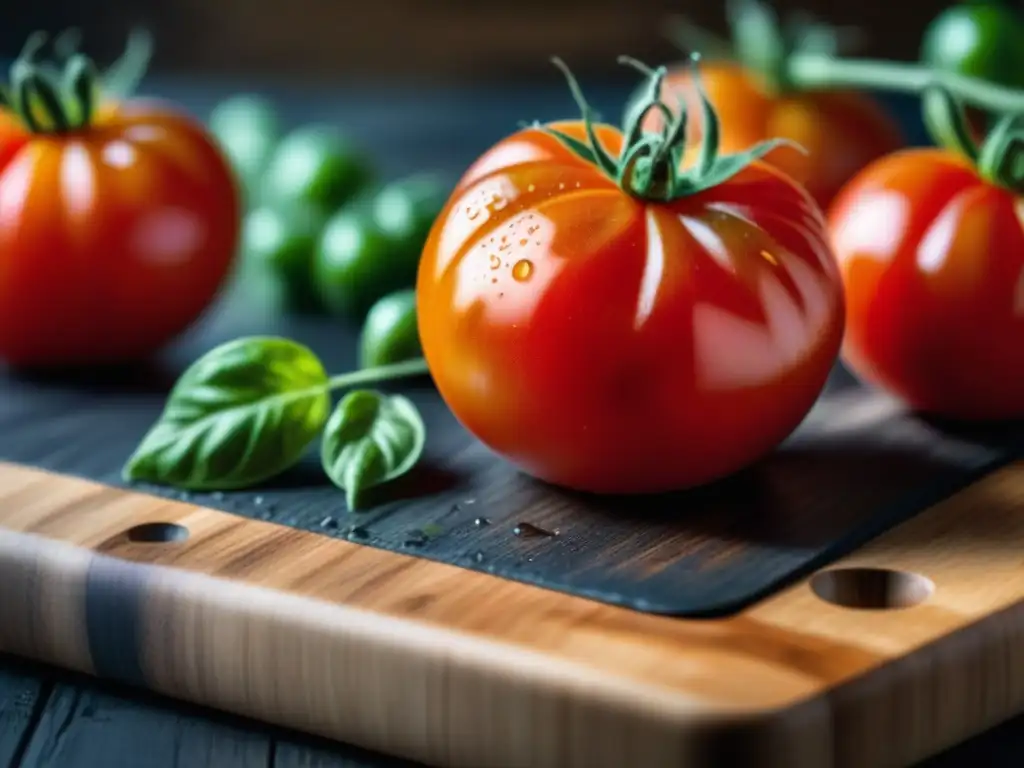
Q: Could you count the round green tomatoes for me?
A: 7